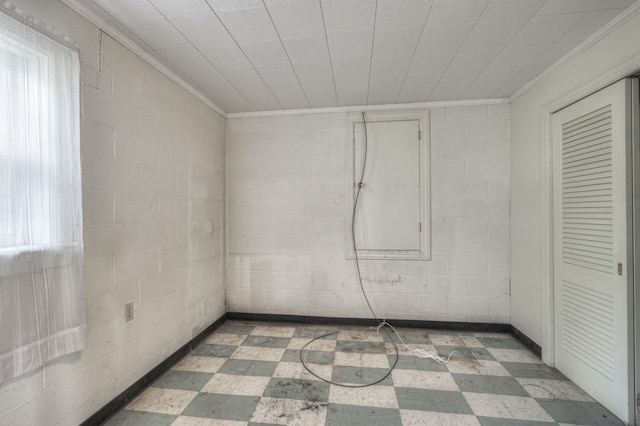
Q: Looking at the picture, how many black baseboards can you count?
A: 3